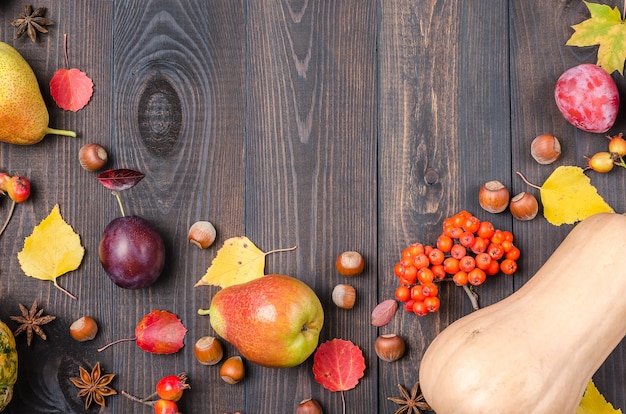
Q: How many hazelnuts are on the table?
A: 12